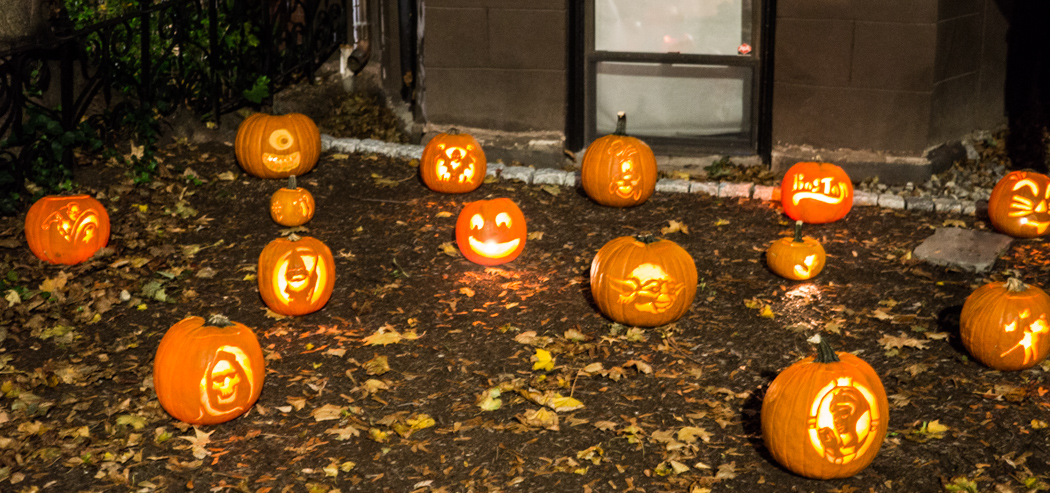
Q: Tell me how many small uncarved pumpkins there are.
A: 0